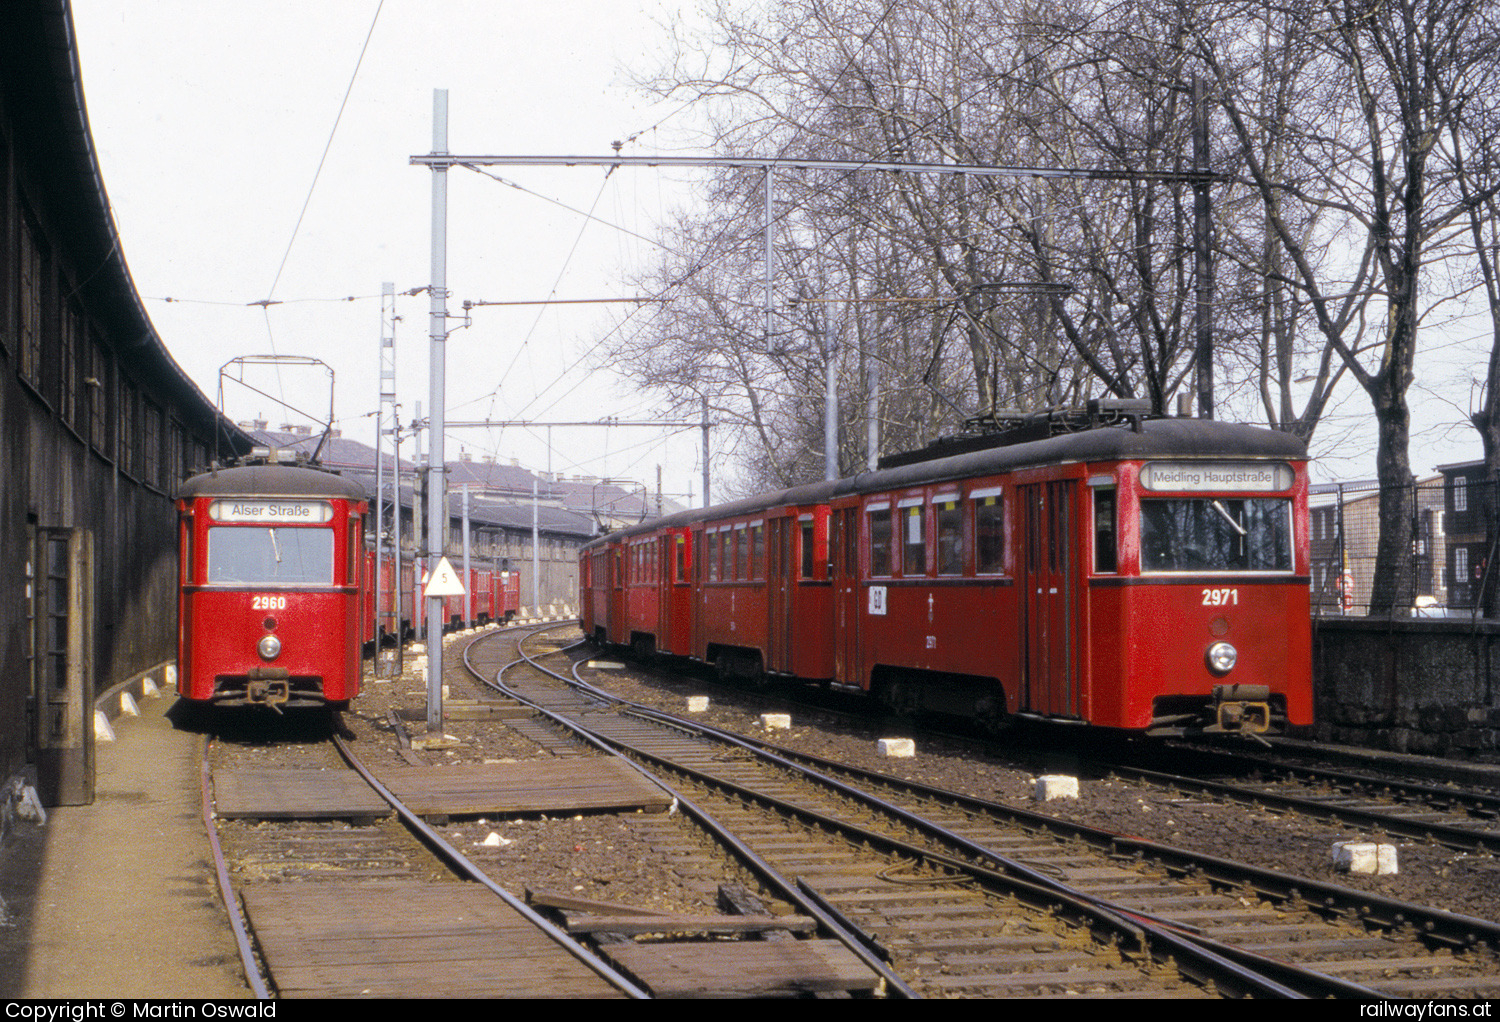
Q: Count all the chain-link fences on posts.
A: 1